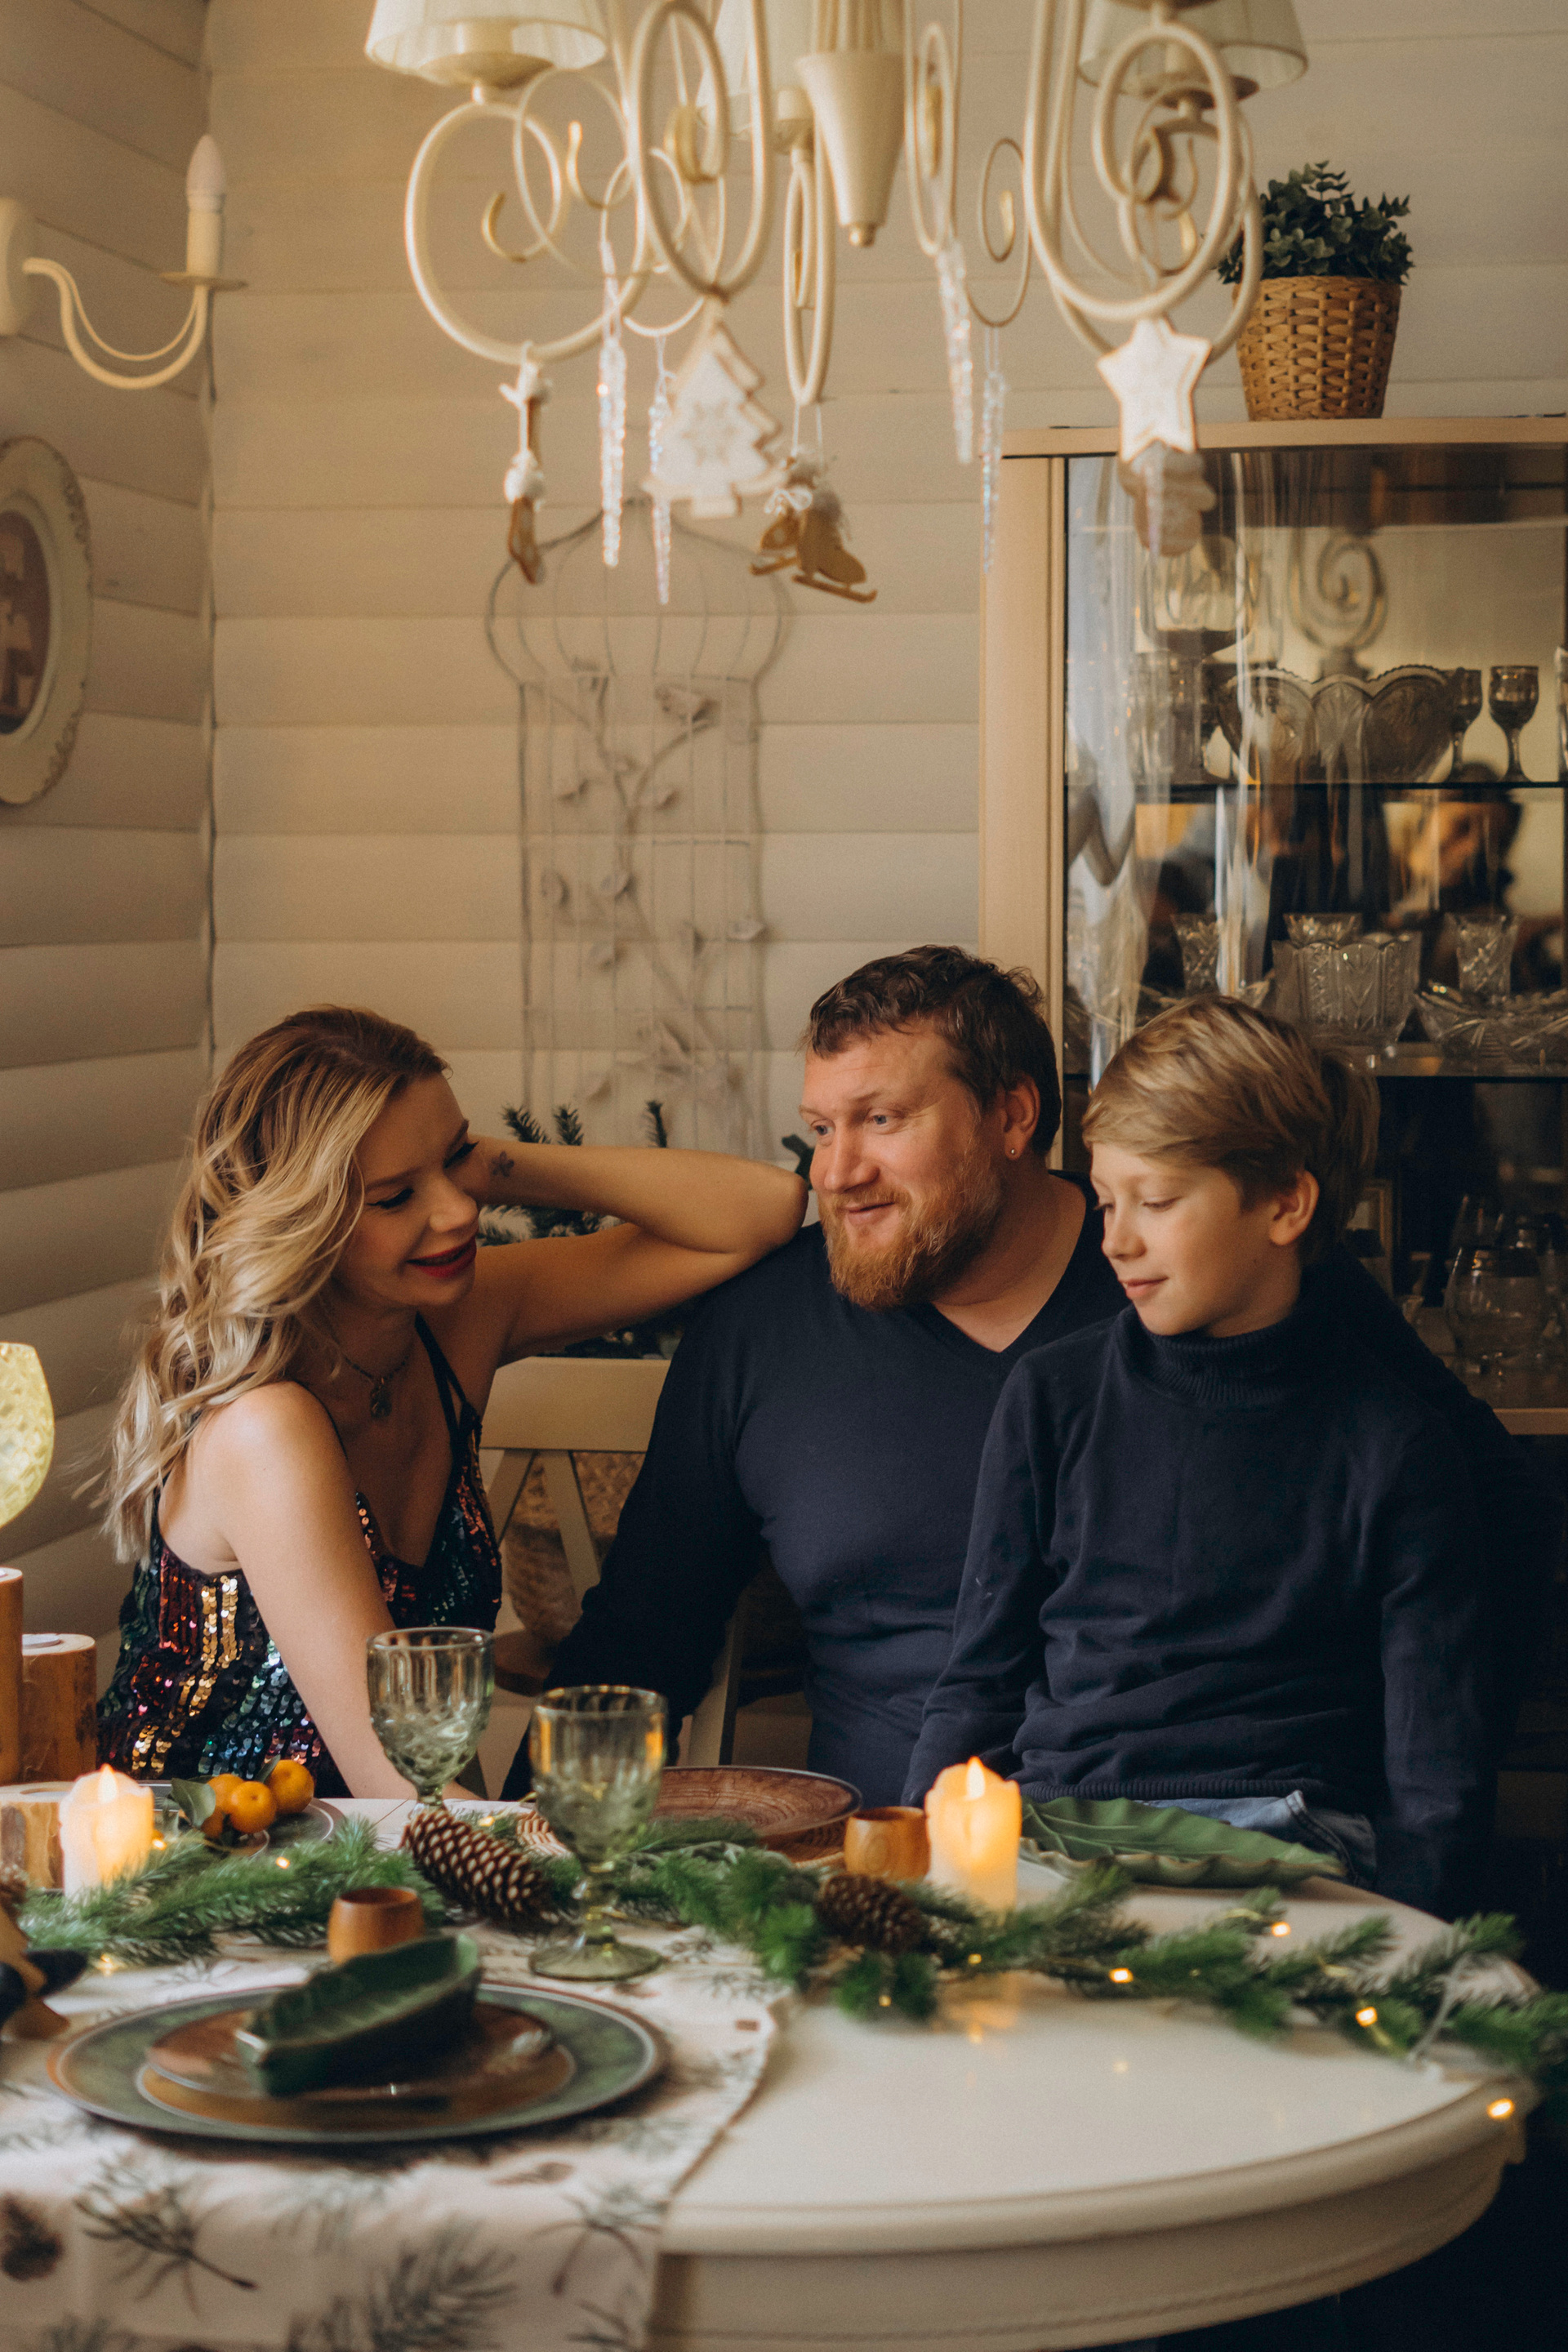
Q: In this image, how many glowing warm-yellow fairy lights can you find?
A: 10